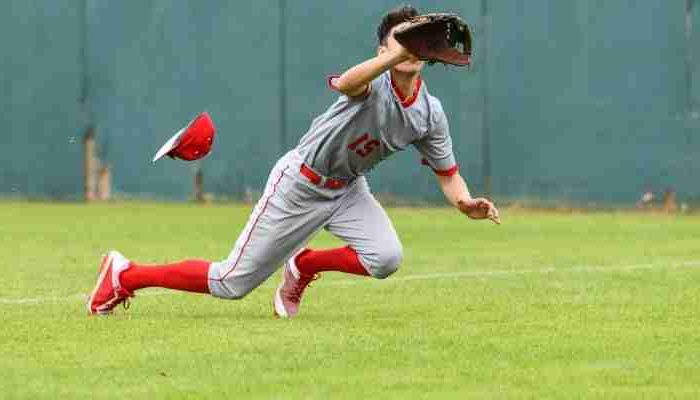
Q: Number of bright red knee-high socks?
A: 2